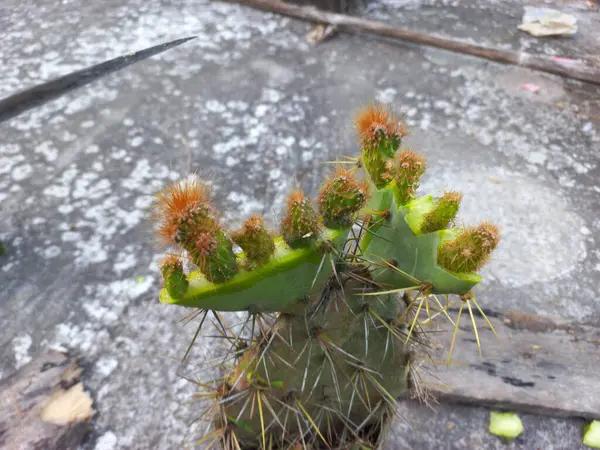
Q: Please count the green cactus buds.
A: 9